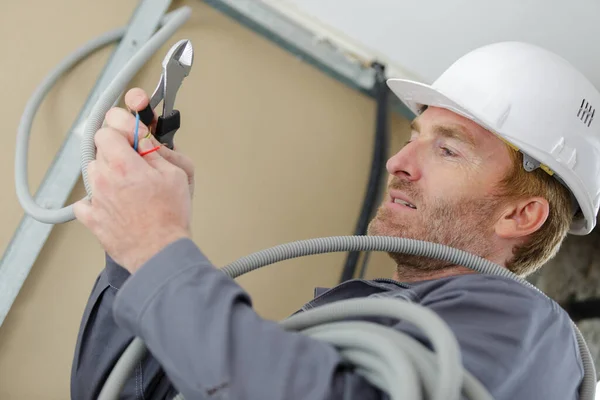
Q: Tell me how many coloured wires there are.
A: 3